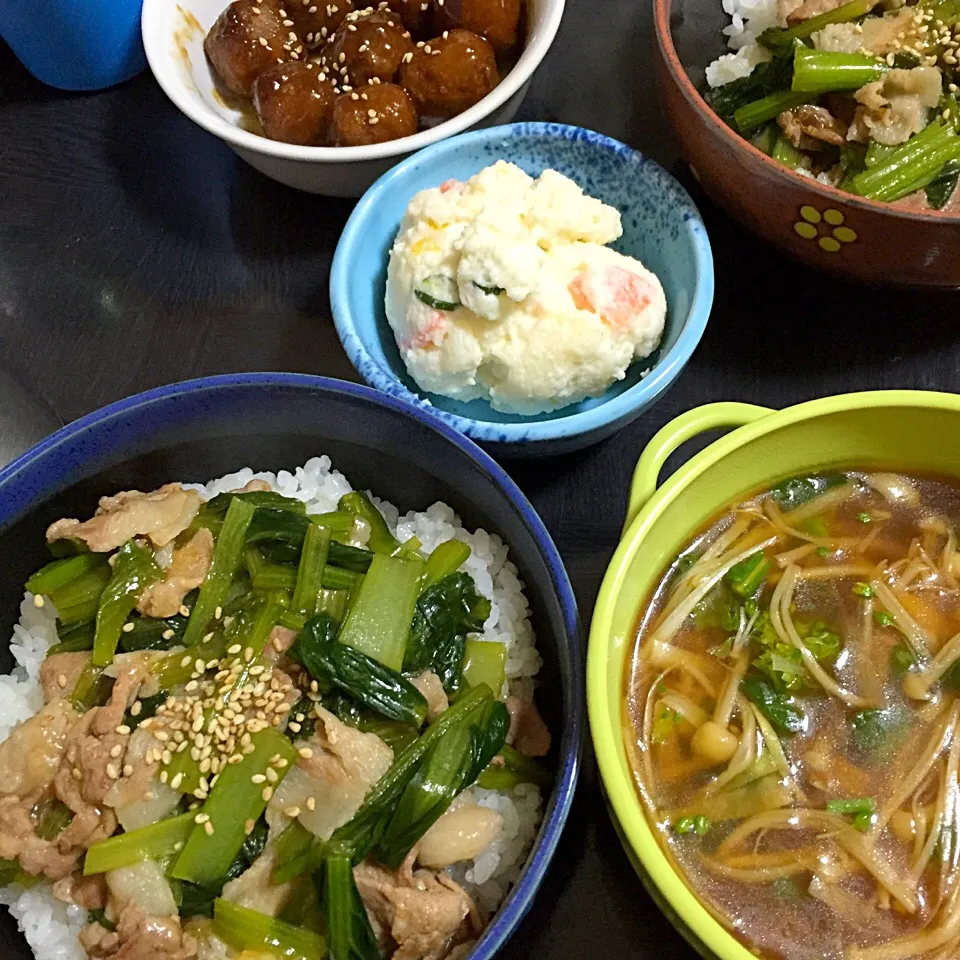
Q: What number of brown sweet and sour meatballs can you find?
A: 8